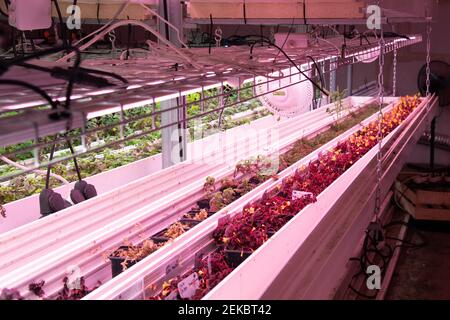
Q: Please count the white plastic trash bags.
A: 0